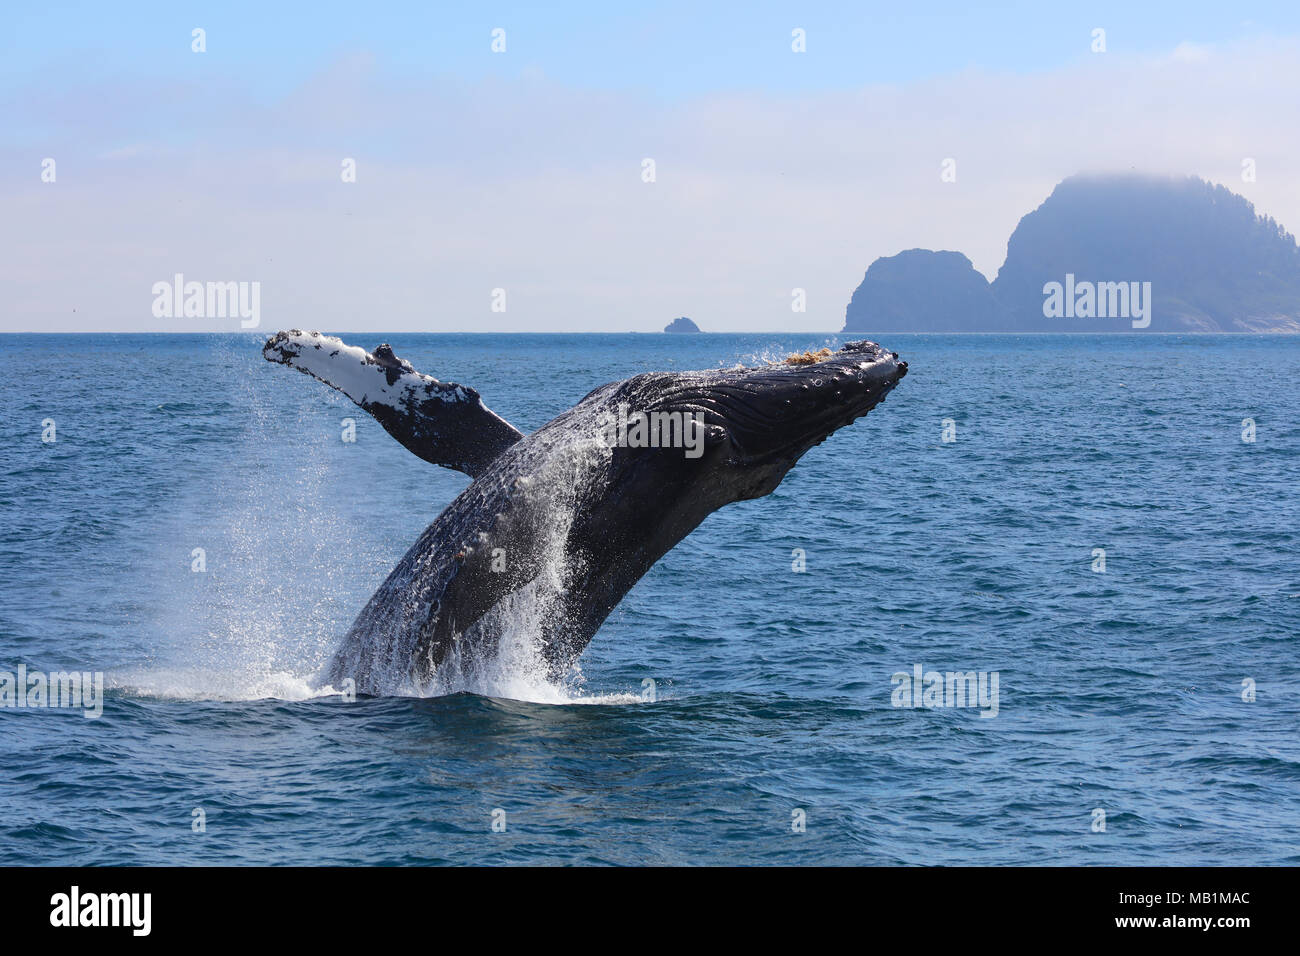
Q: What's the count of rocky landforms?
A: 3